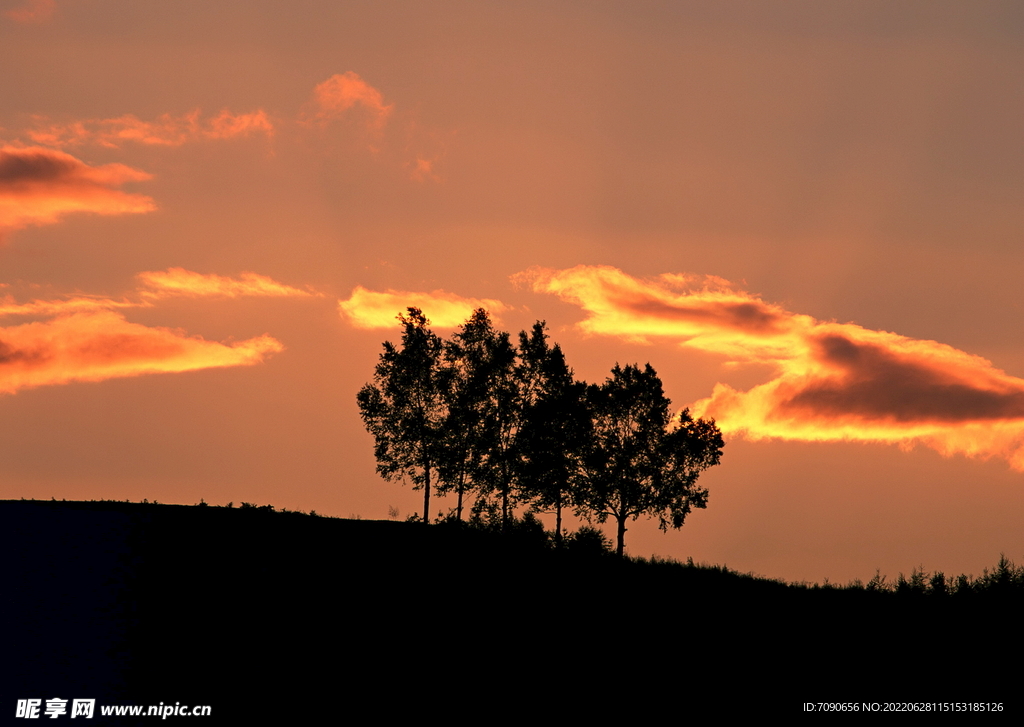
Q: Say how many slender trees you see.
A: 5